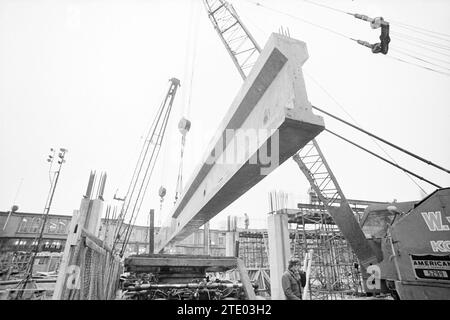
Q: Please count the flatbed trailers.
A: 1